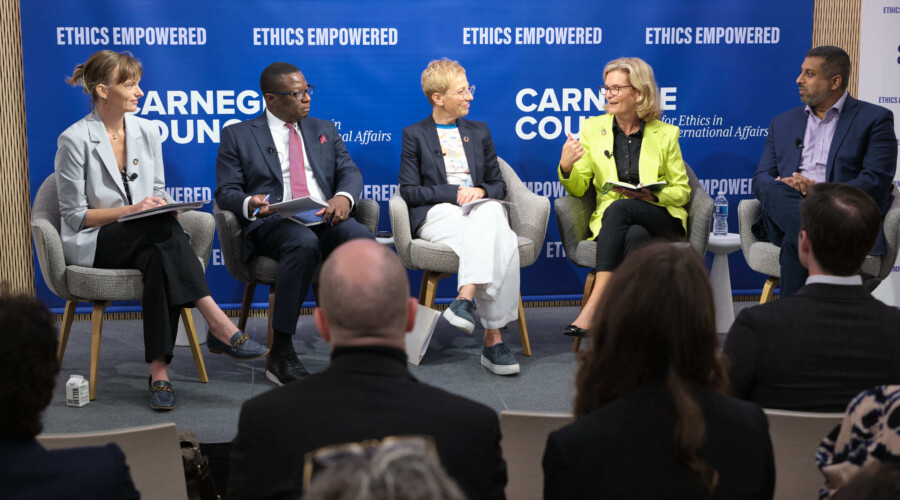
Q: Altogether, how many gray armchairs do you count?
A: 5